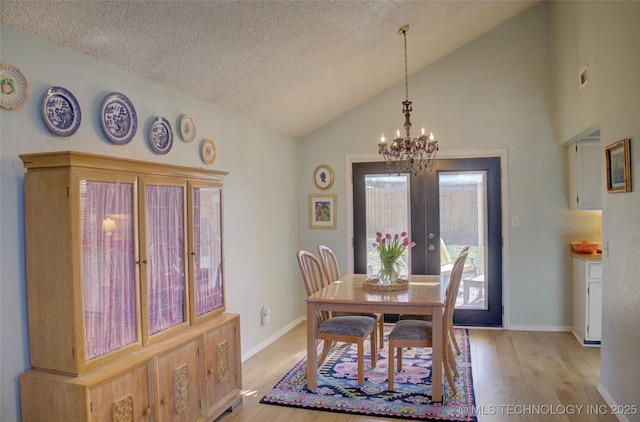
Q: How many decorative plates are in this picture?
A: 6